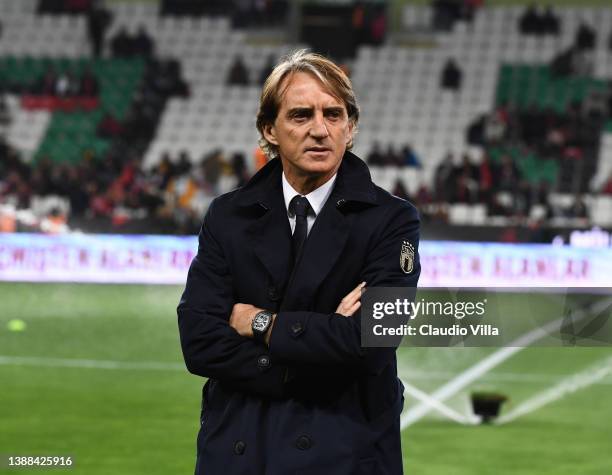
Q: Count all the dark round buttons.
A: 5